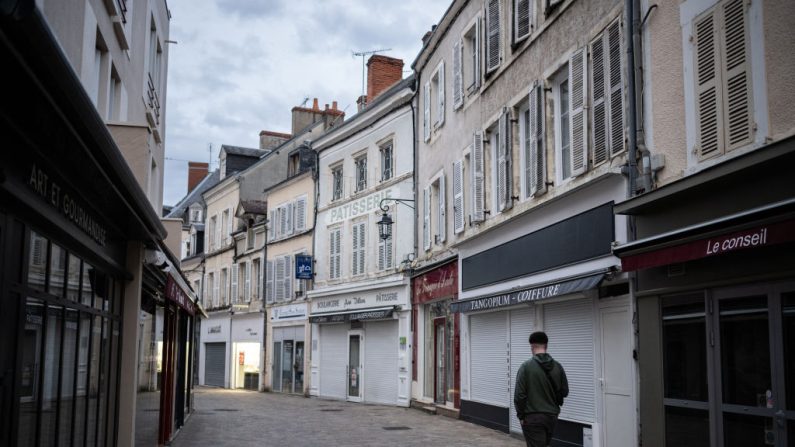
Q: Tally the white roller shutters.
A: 5